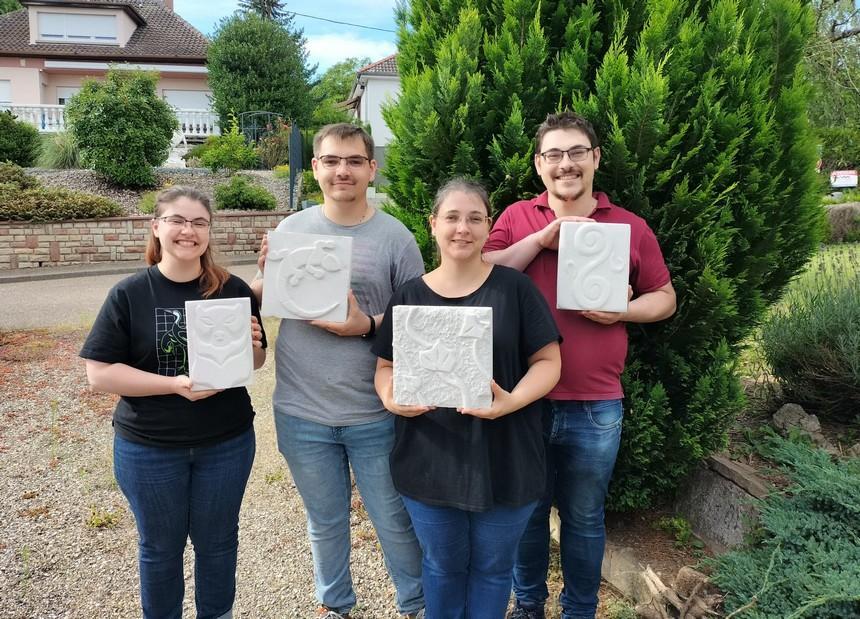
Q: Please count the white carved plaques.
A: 4